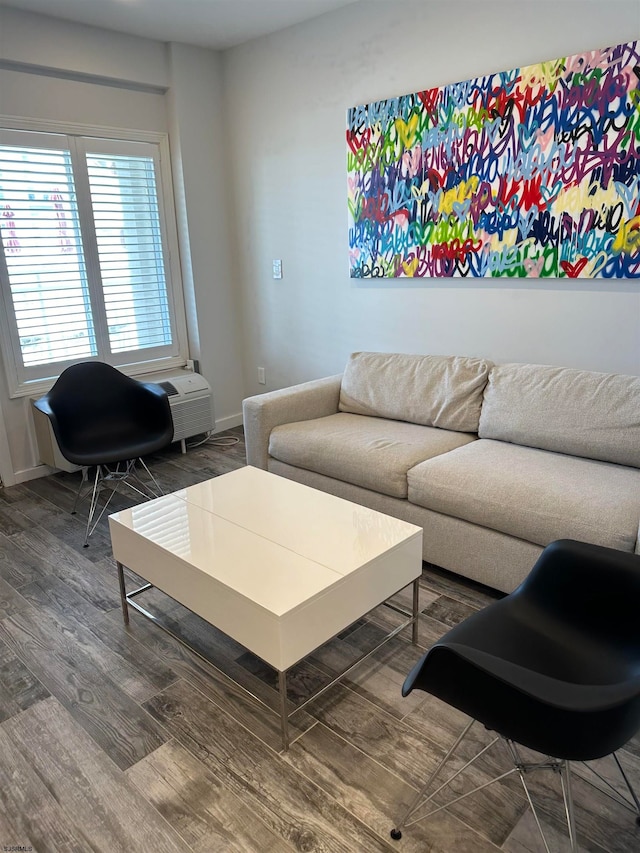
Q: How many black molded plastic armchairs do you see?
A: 2